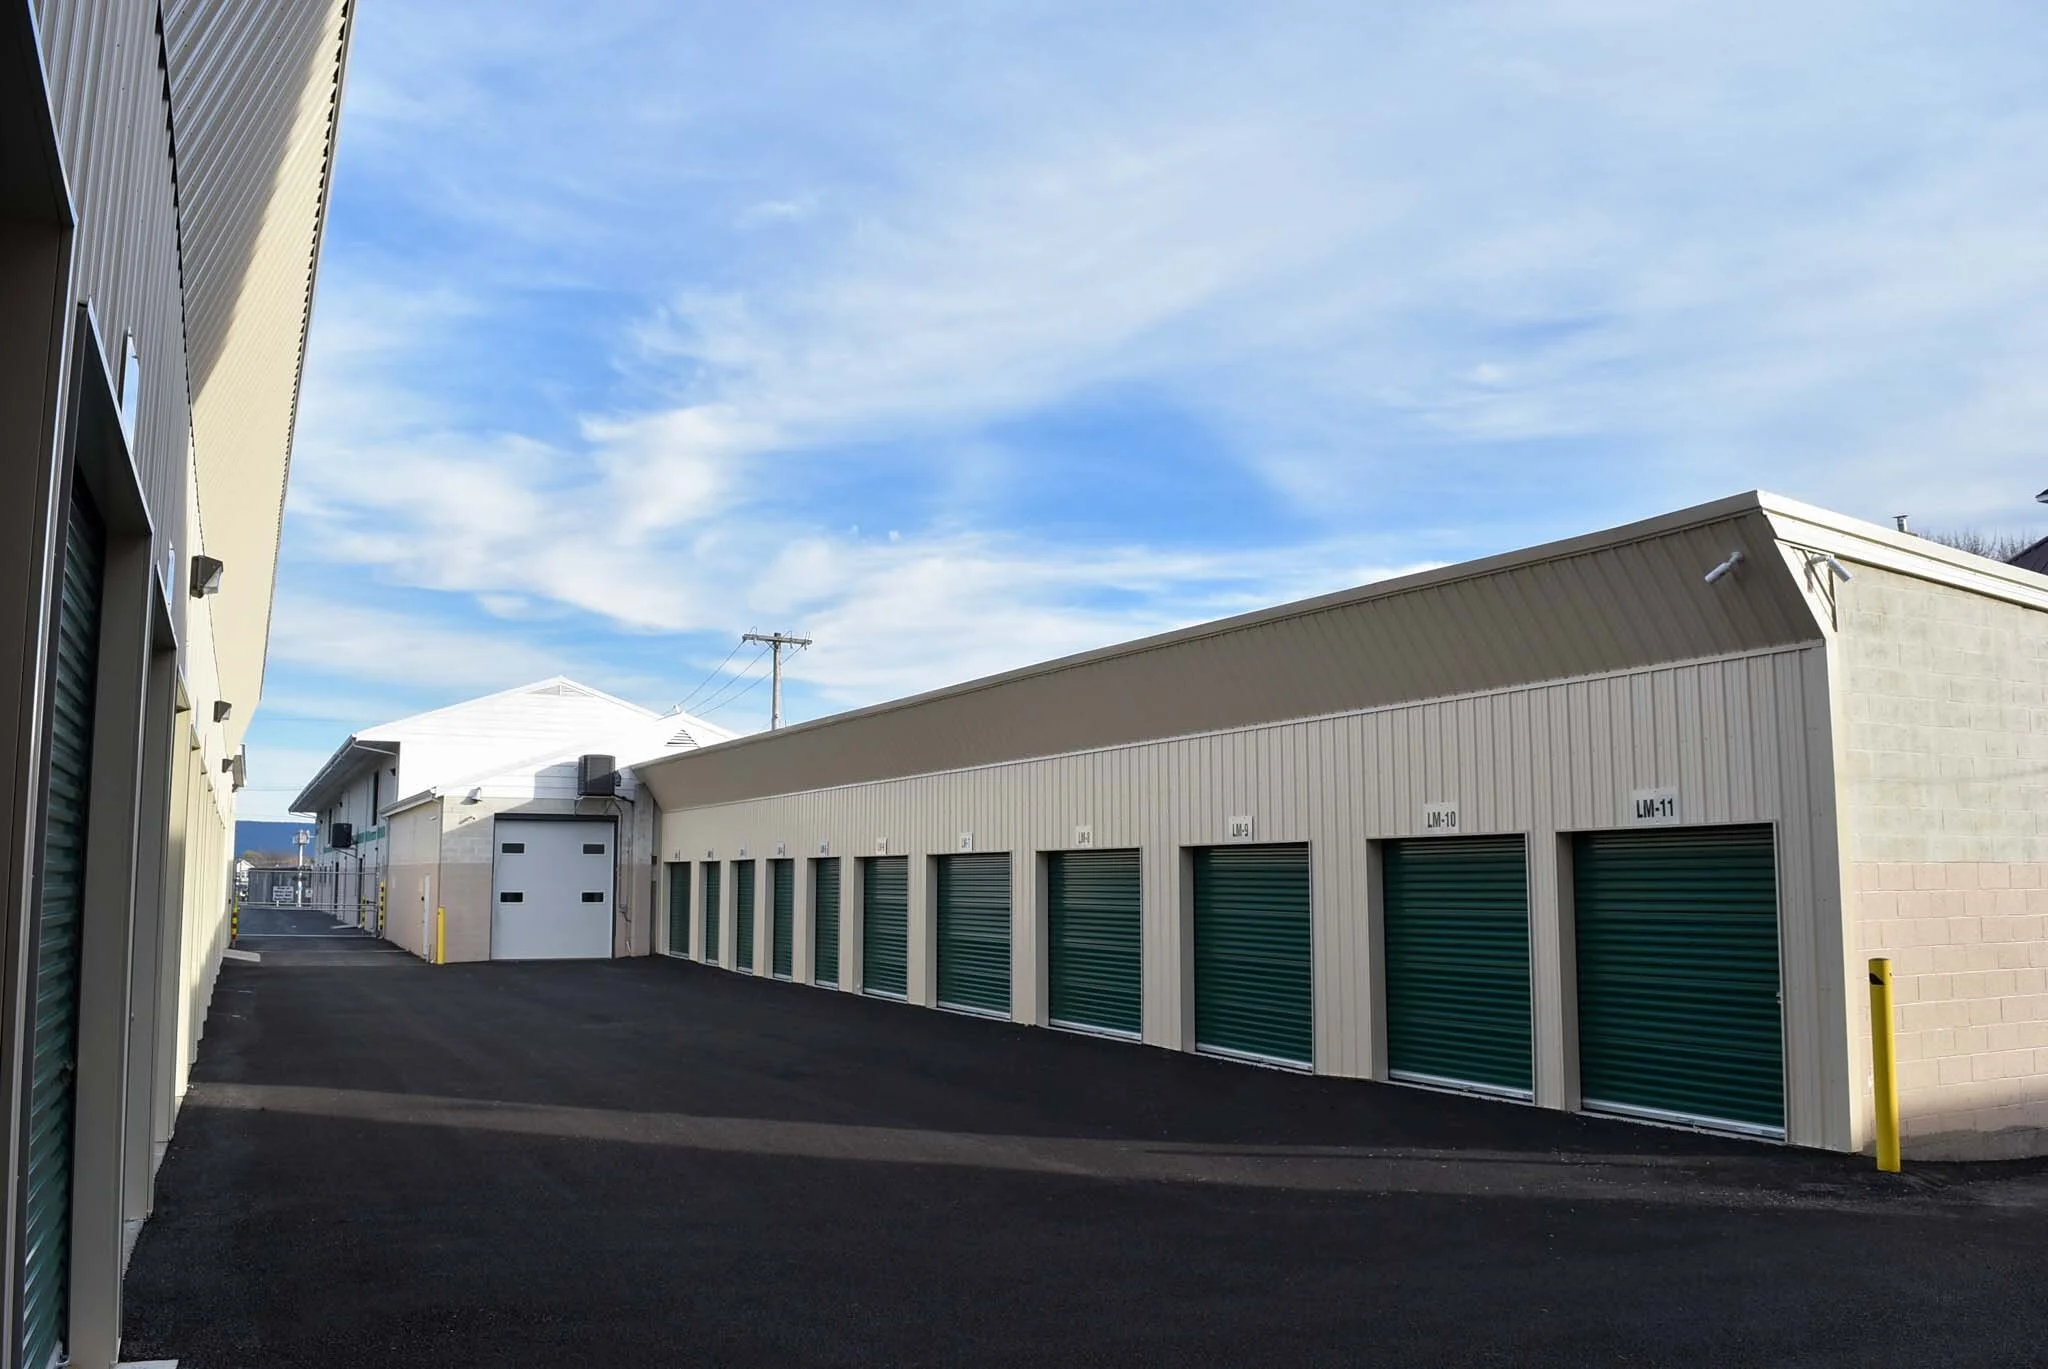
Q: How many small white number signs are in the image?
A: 11